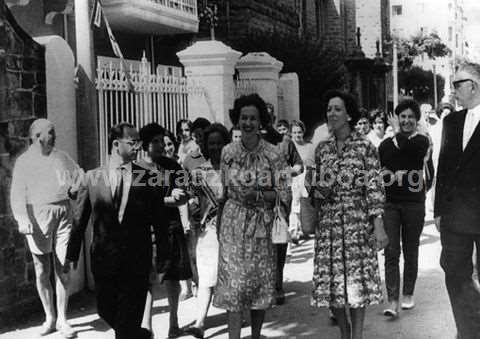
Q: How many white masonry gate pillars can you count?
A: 2